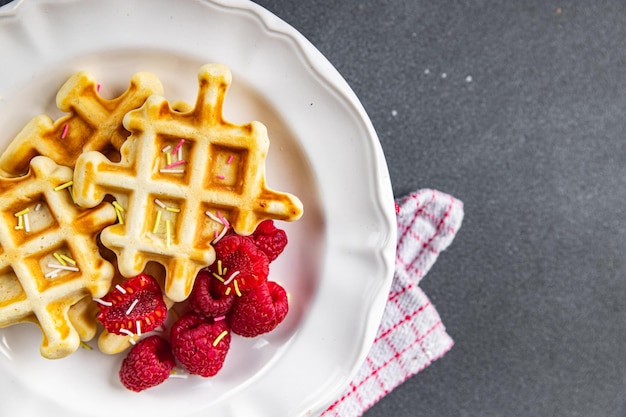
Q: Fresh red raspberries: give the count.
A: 7